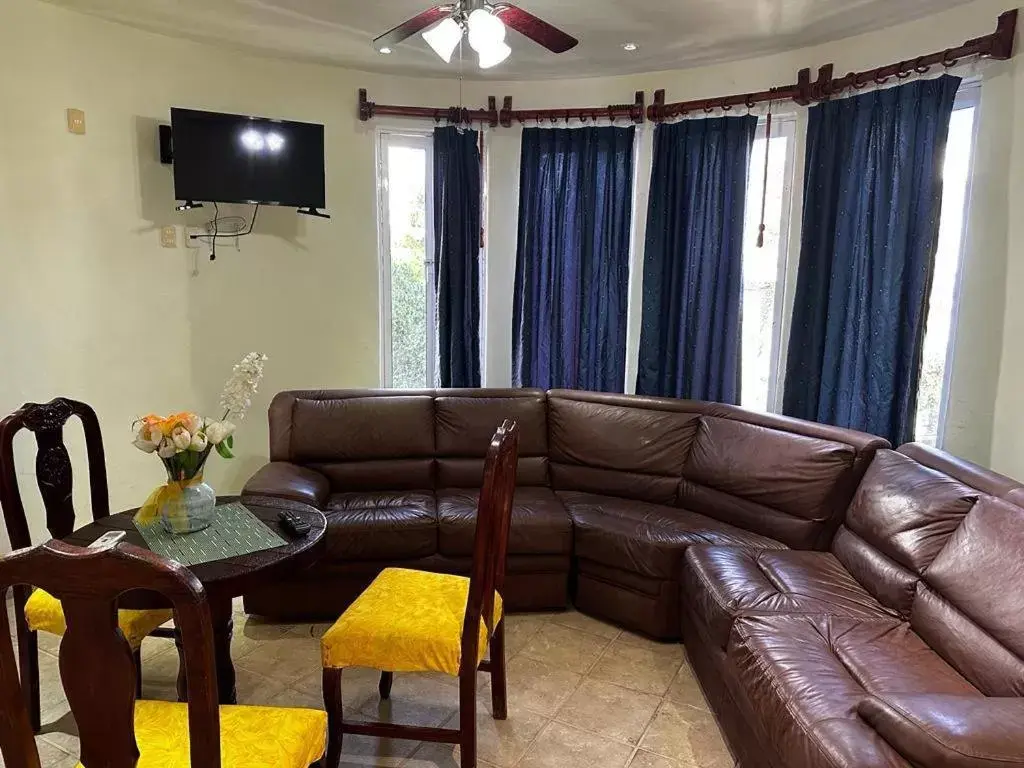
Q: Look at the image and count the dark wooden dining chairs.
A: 3